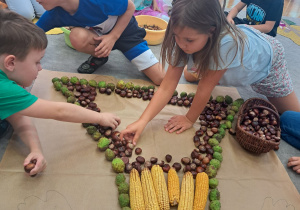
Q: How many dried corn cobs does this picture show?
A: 6